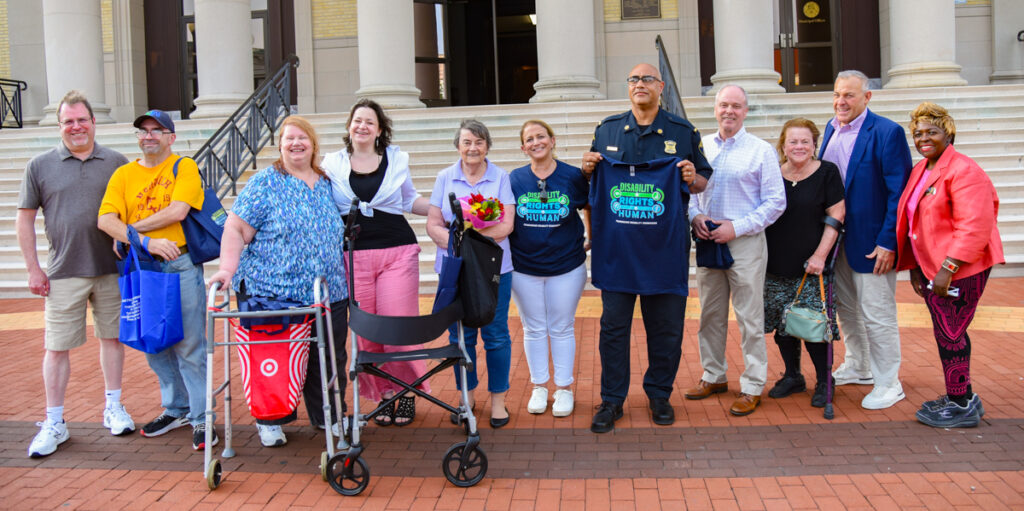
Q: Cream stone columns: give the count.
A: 6